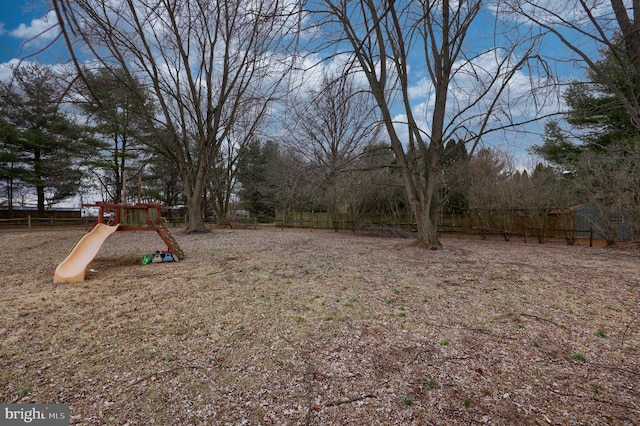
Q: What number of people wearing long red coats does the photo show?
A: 0